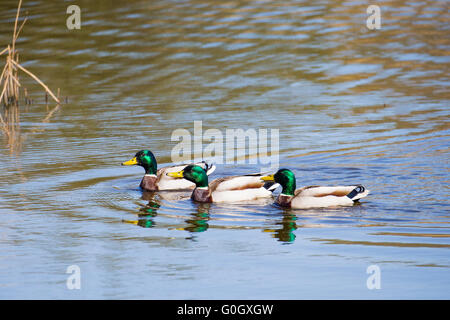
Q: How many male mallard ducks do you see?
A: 3